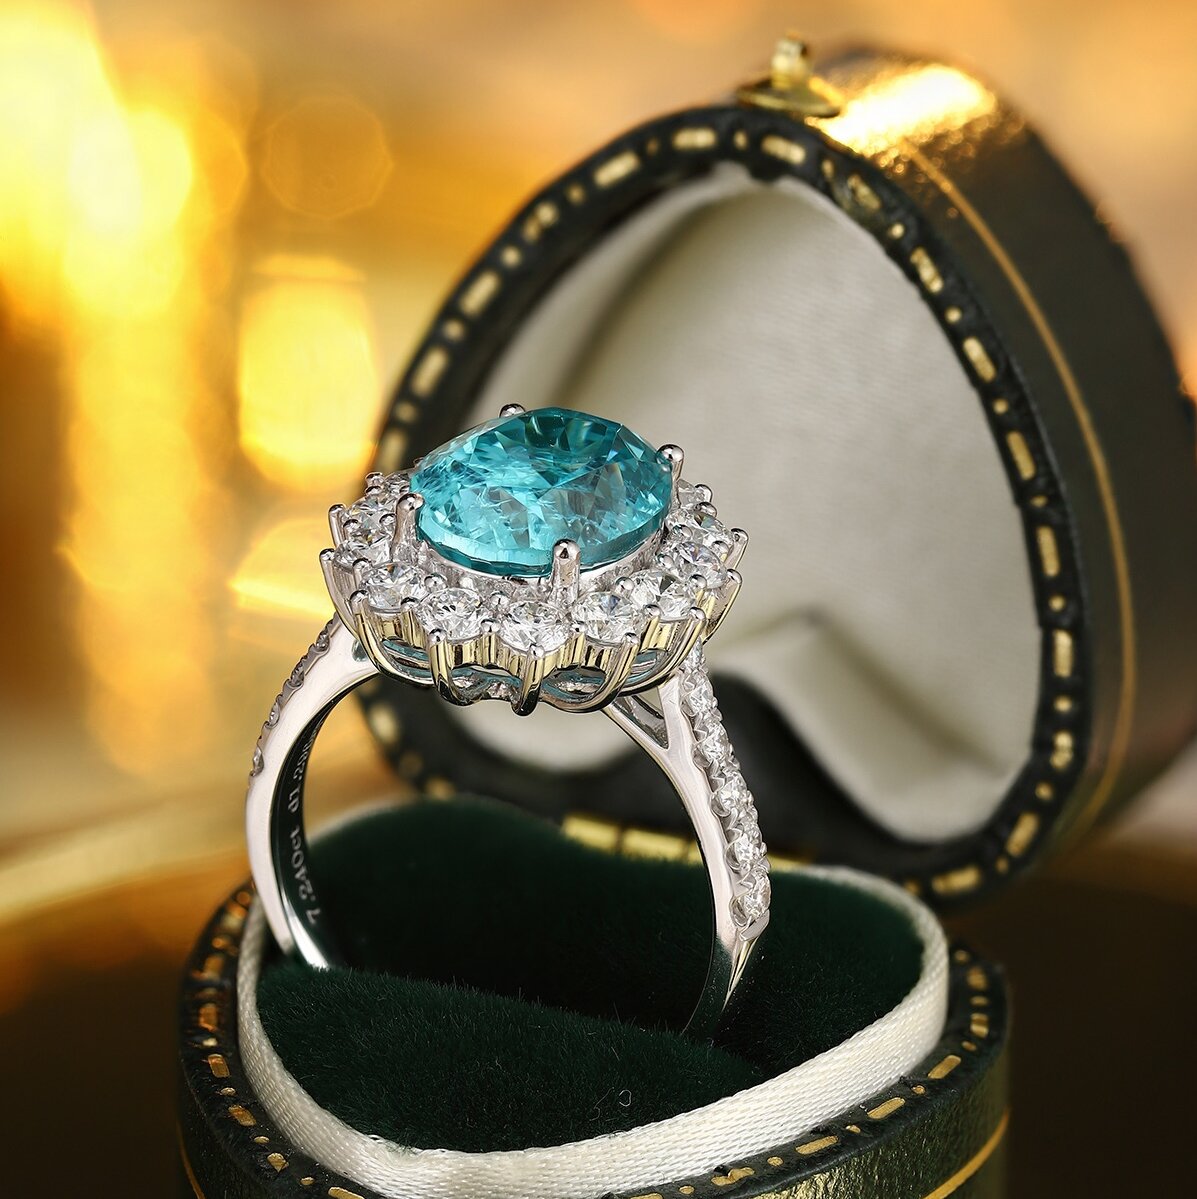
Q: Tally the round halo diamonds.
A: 11